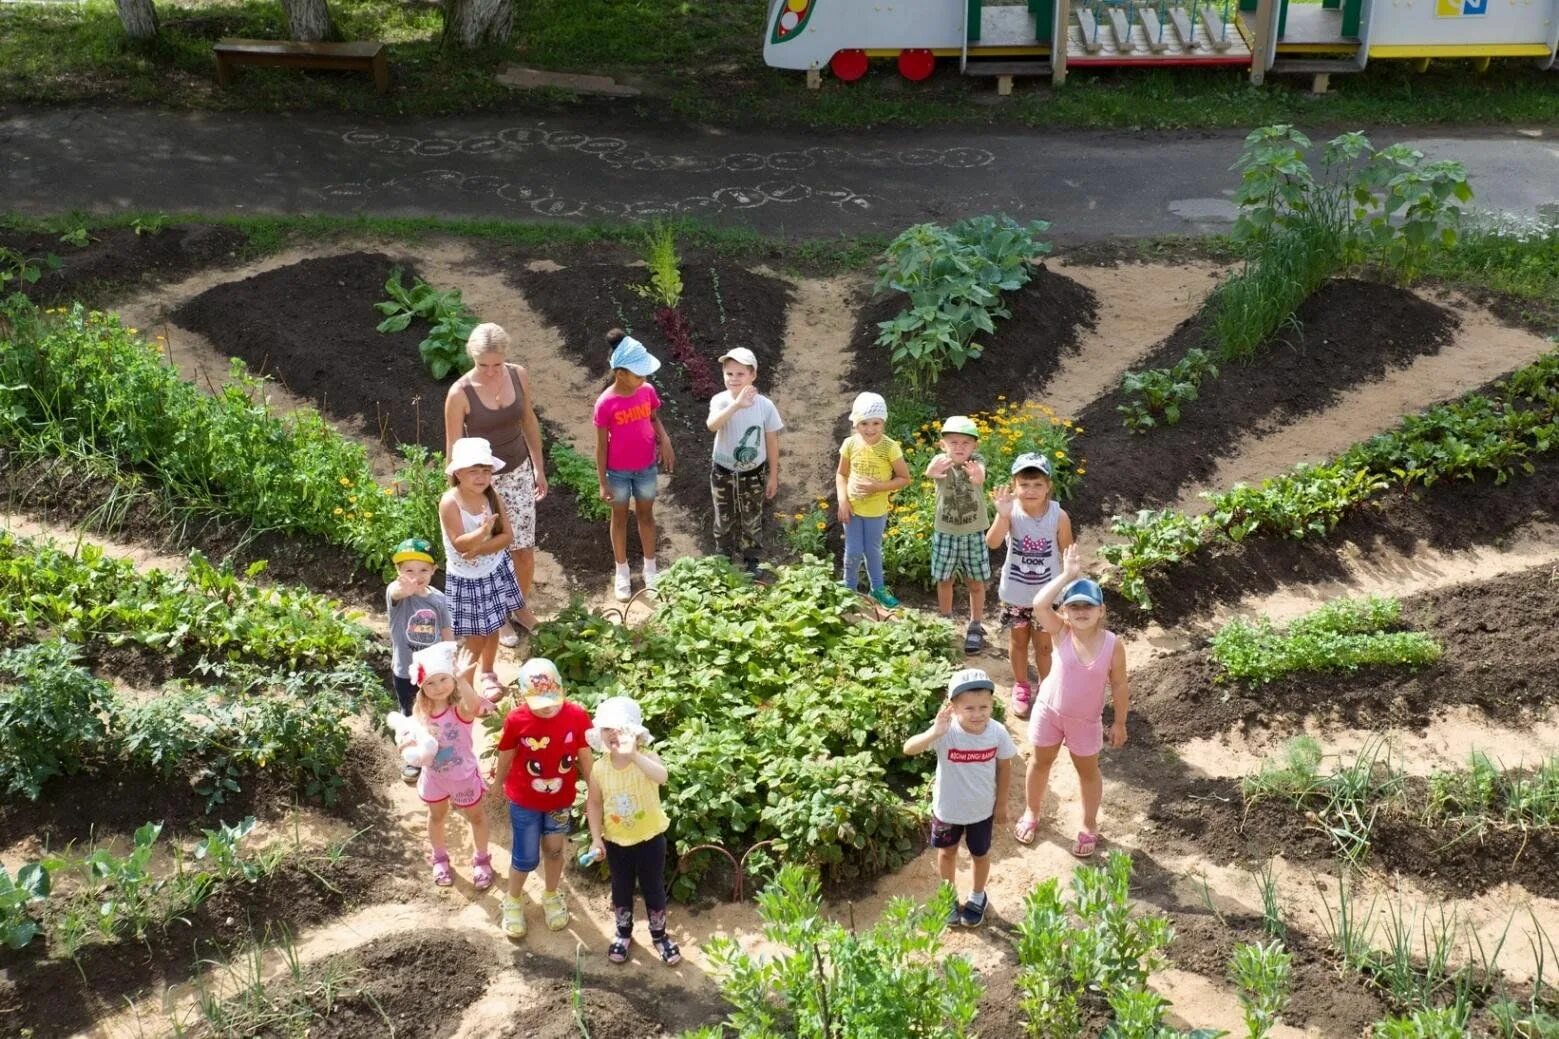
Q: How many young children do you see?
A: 12